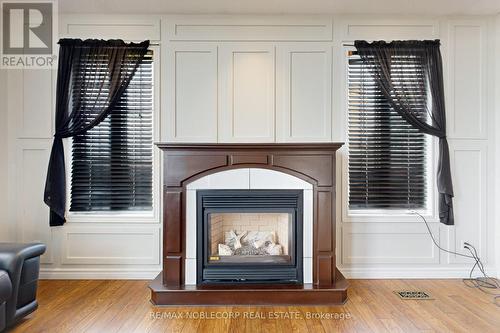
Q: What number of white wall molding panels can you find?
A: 12